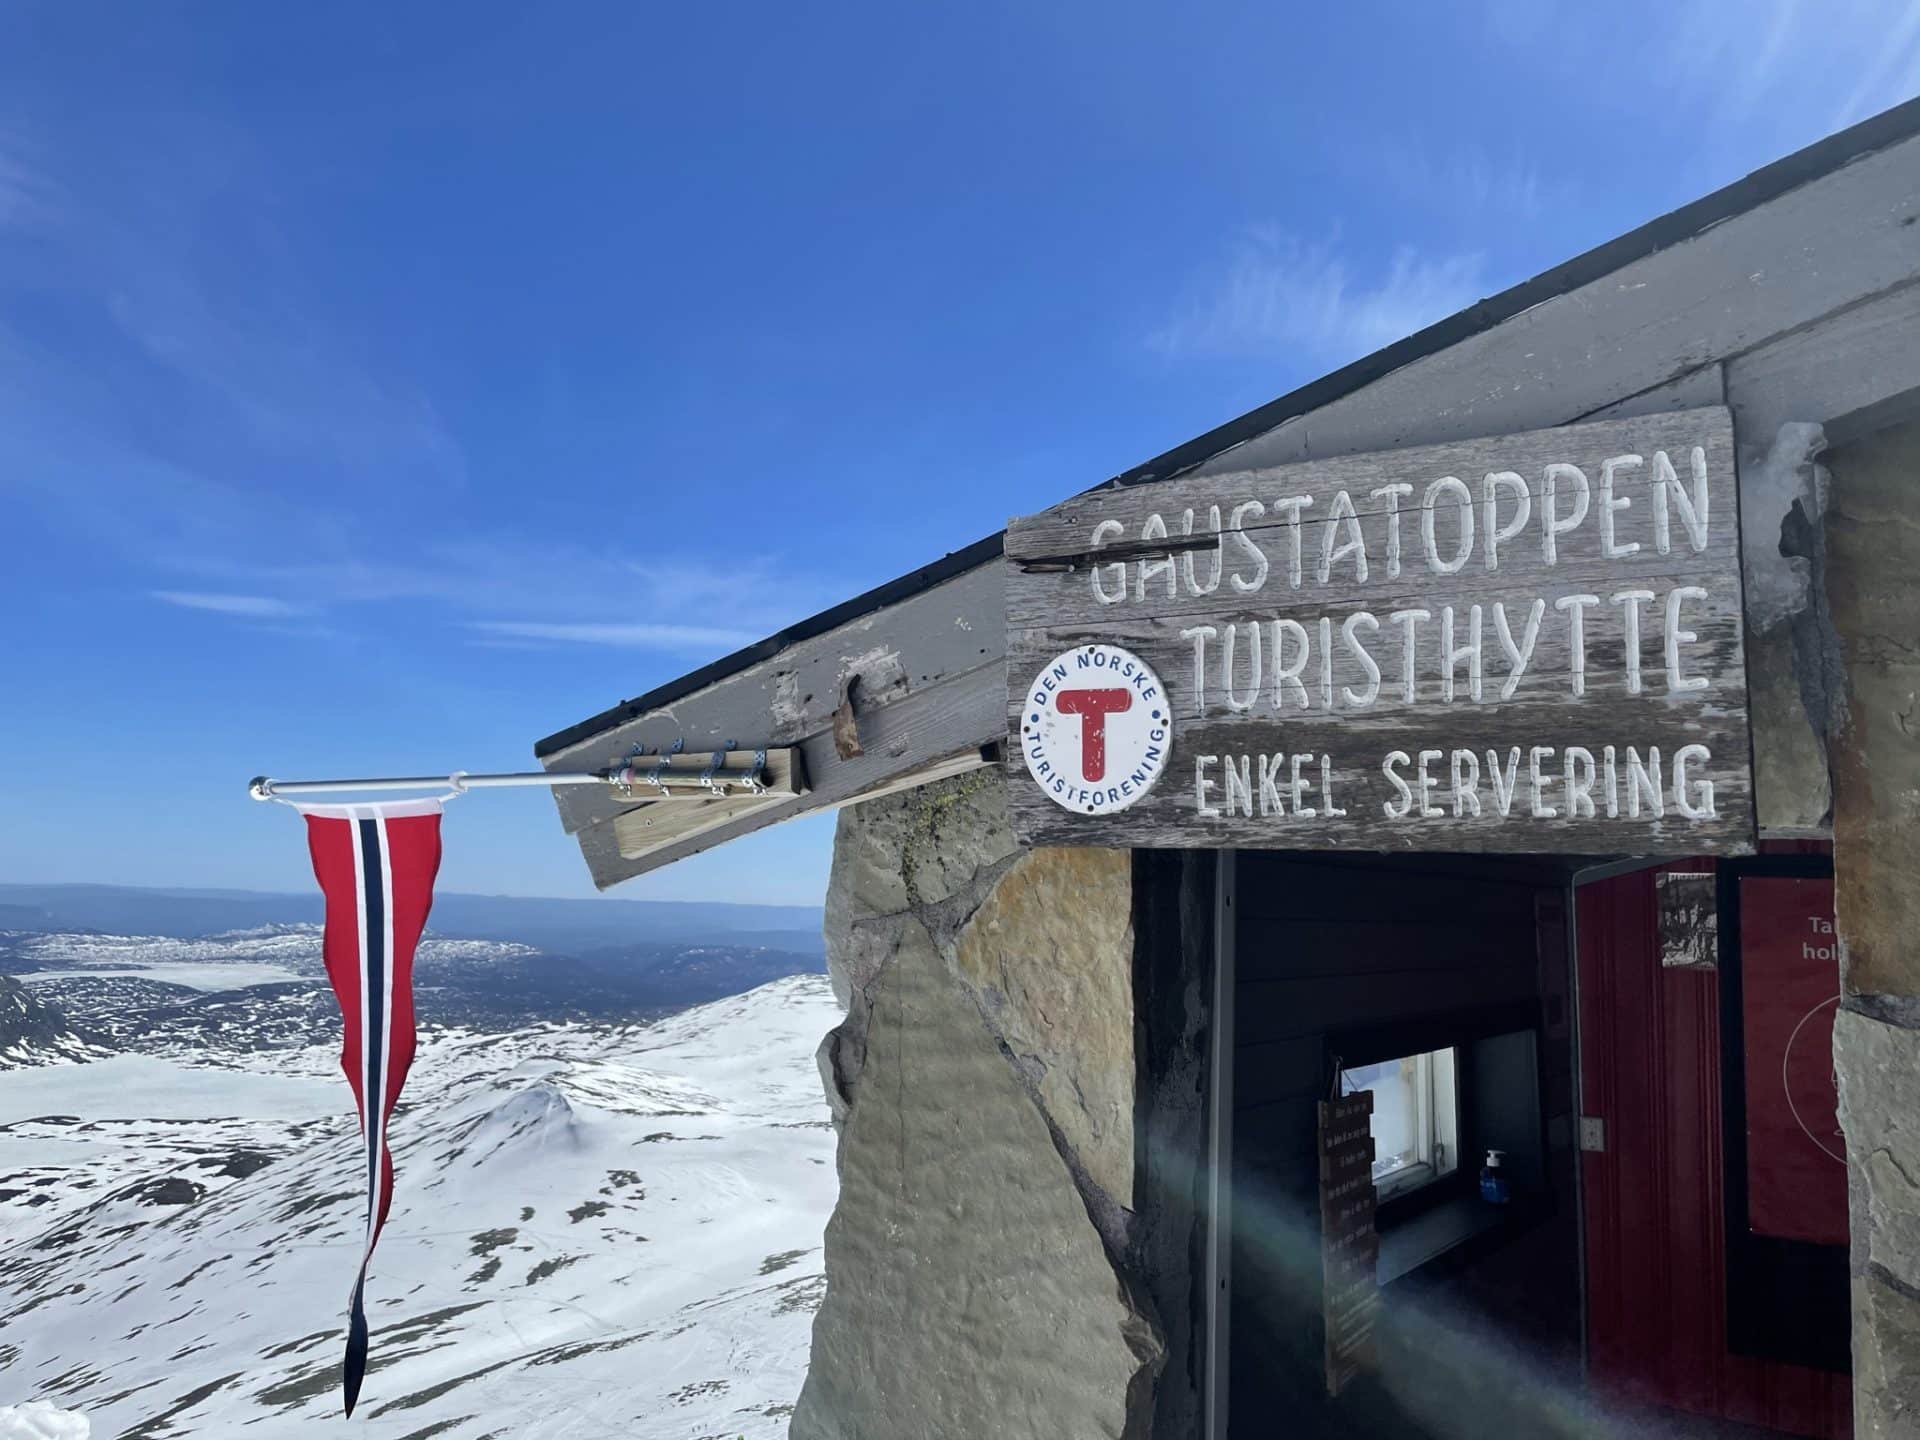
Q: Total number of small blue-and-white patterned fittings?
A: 4